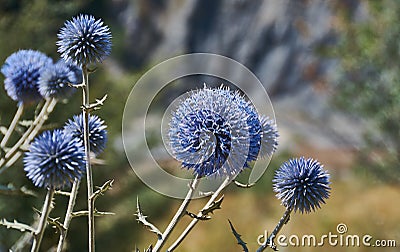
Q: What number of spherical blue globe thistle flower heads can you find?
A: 8